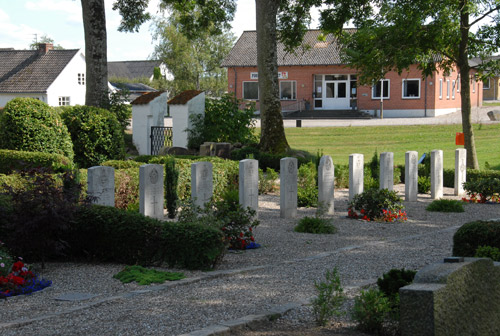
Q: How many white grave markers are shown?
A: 11